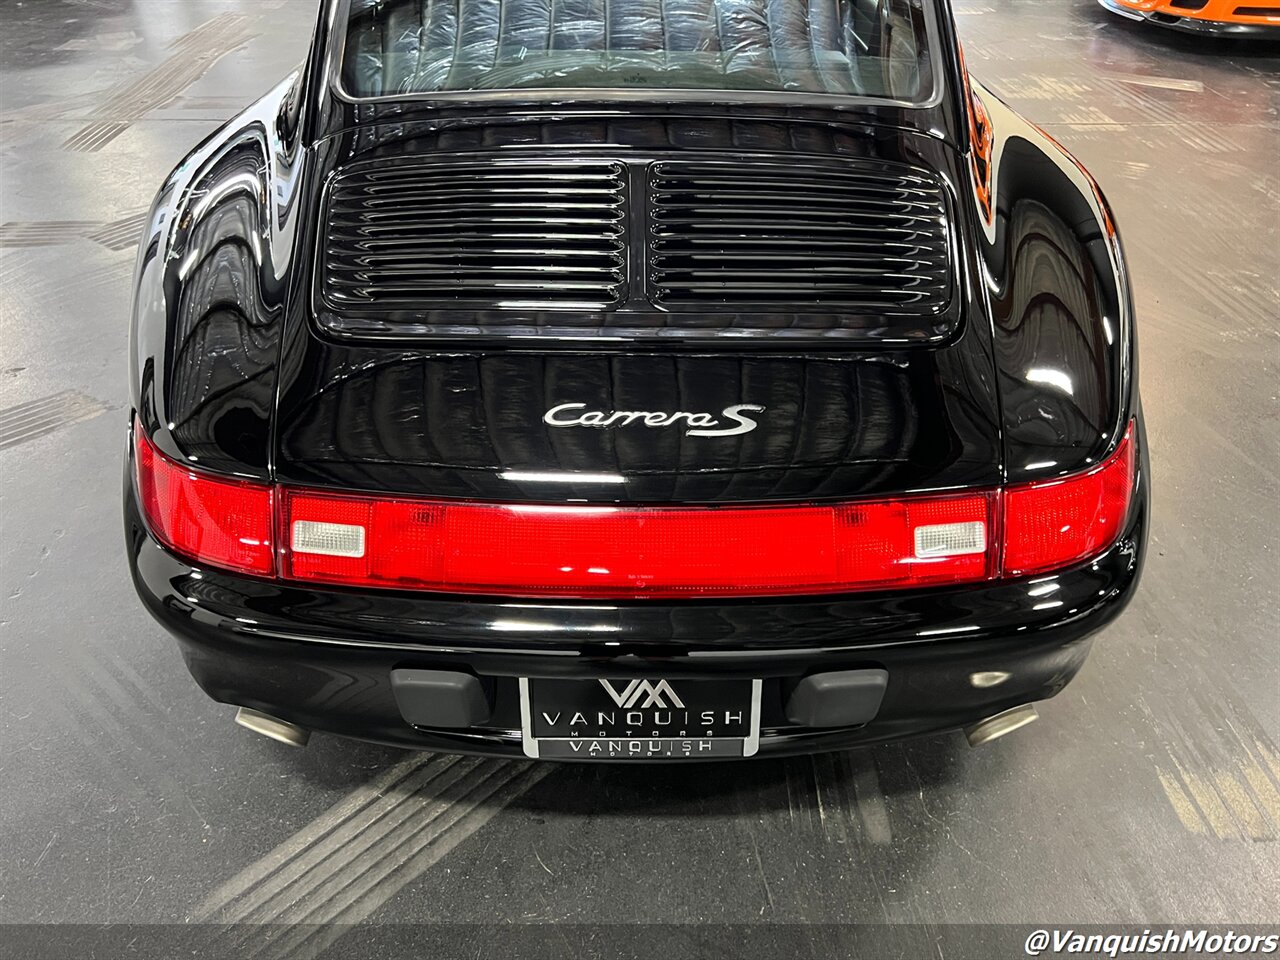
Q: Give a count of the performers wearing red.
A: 0